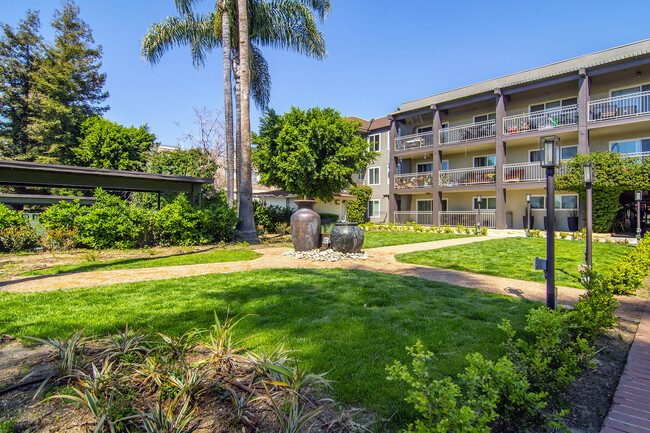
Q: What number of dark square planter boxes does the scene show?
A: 3